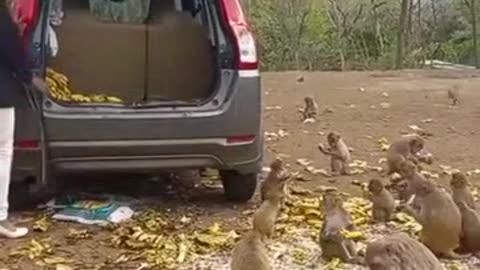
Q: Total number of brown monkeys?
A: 14